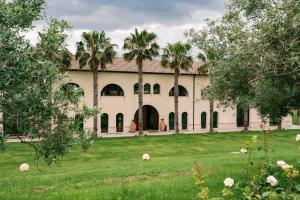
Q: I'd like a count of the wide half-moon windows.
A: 3